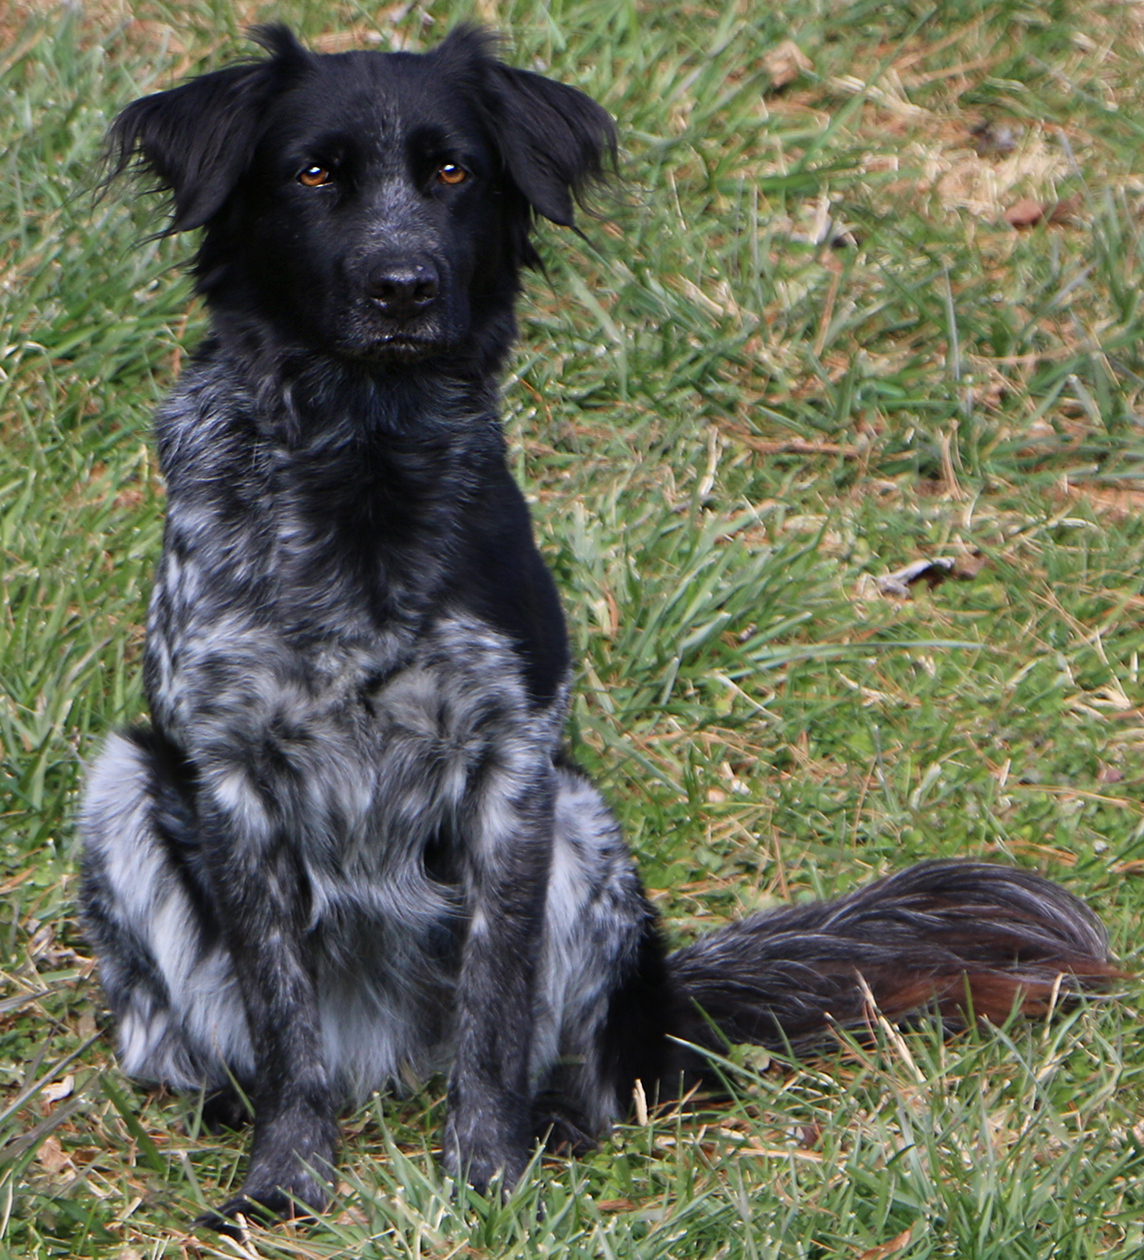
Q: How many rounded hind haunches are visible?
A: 2